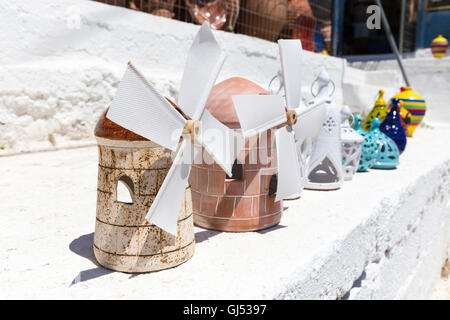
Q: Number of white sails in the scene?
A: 8